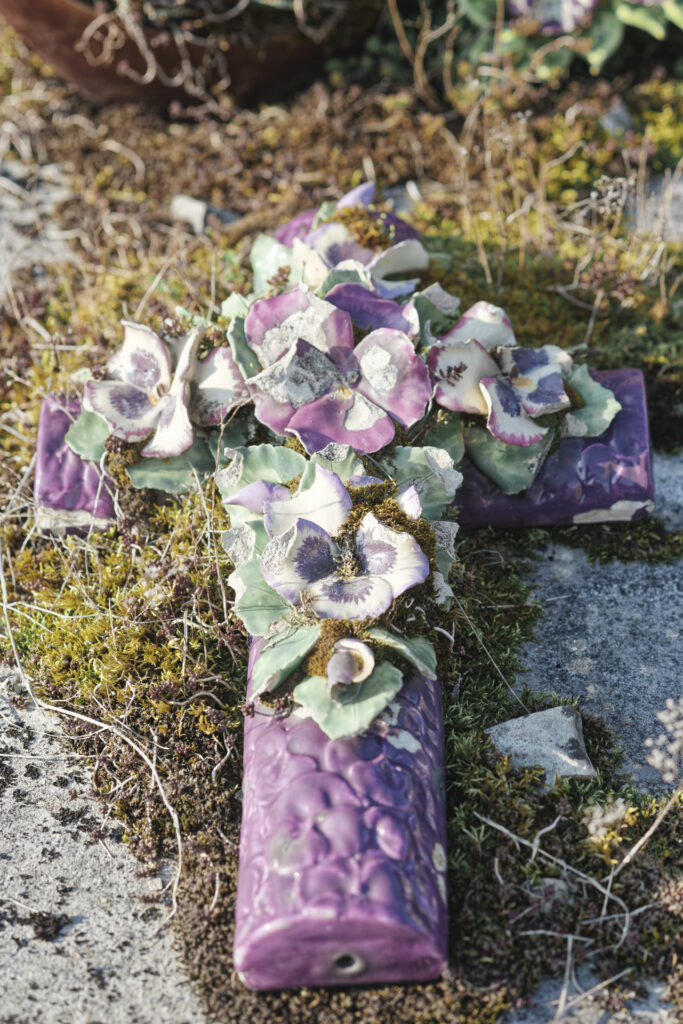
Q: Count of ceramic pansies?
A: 5